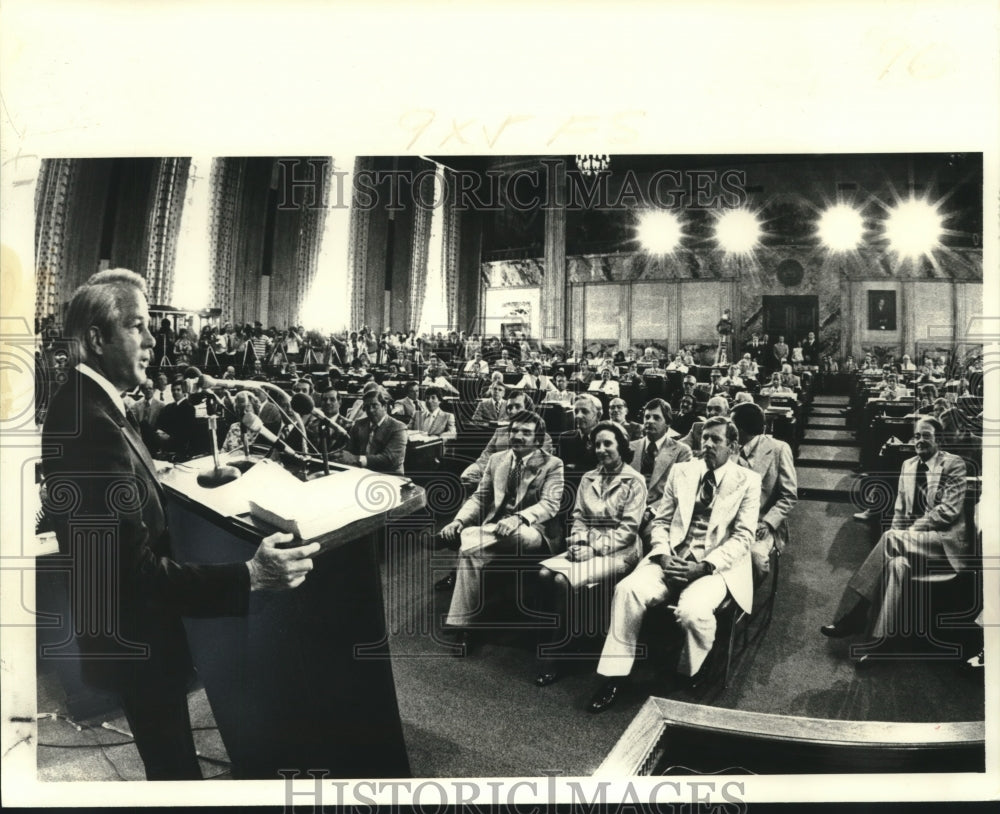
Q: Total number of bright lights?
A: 4